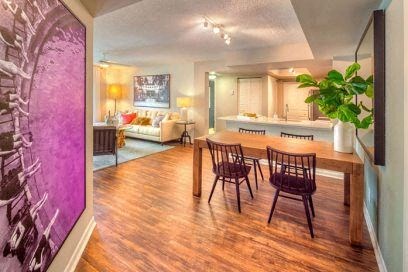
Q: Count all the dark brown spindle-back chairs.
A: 4